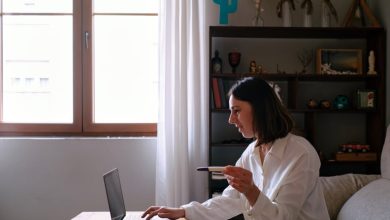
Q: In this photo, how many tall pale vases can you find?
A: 3